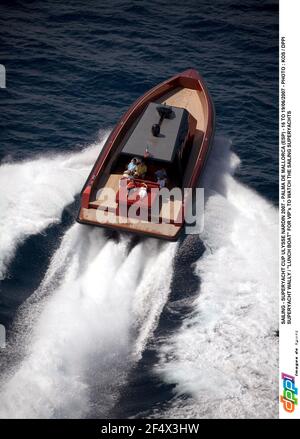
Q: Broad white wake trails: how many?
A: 3